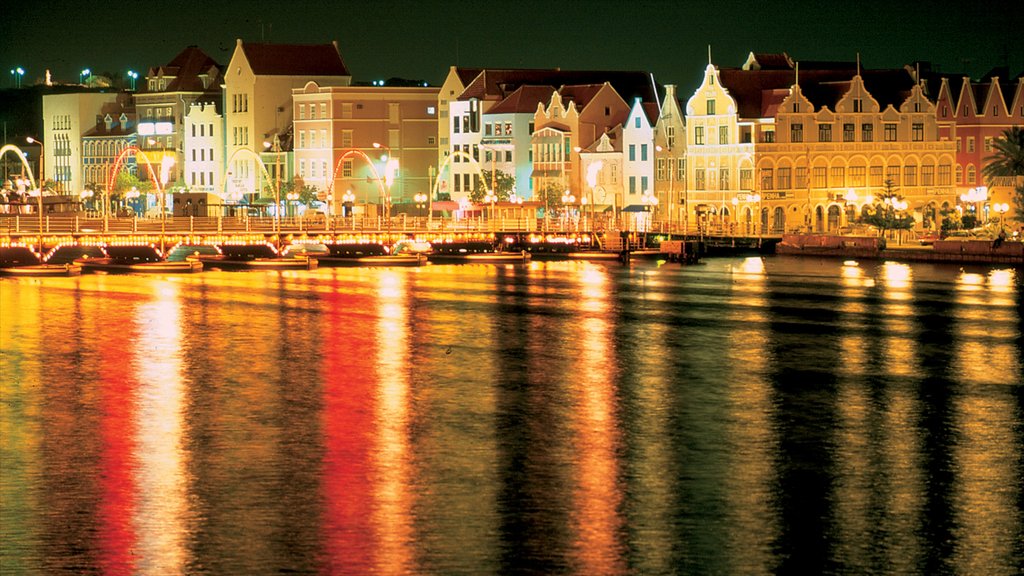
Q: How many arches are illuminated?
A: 5